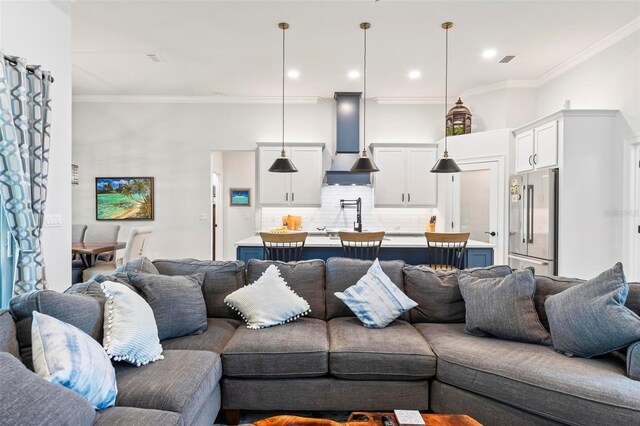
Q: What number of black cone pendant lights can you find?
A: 3